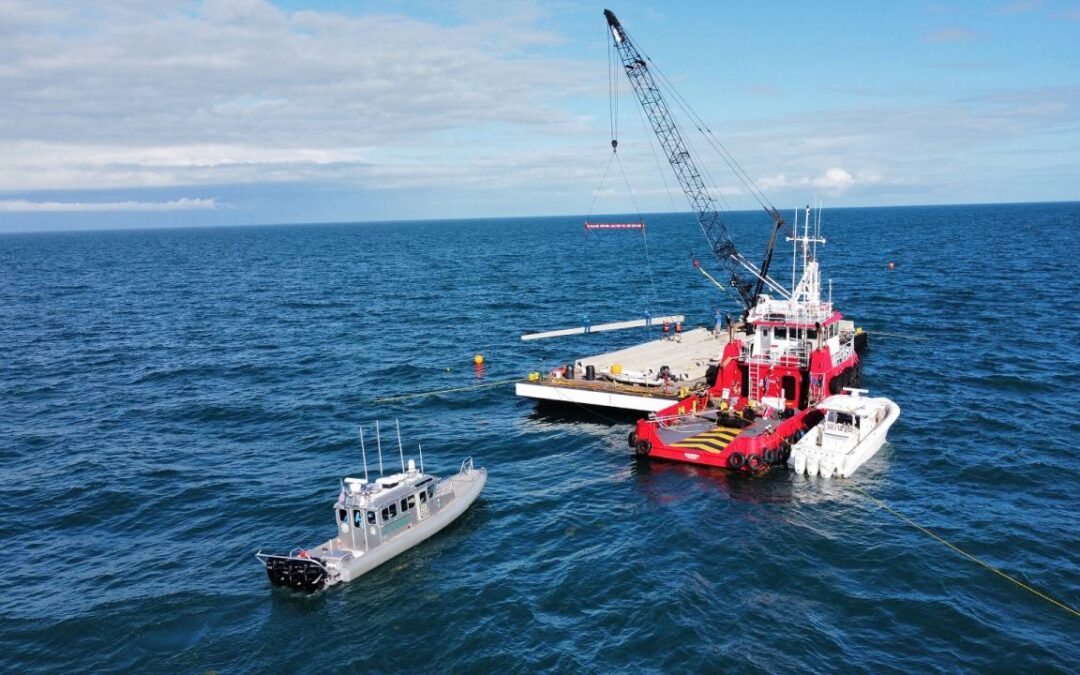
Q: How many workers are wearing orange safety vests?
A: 2